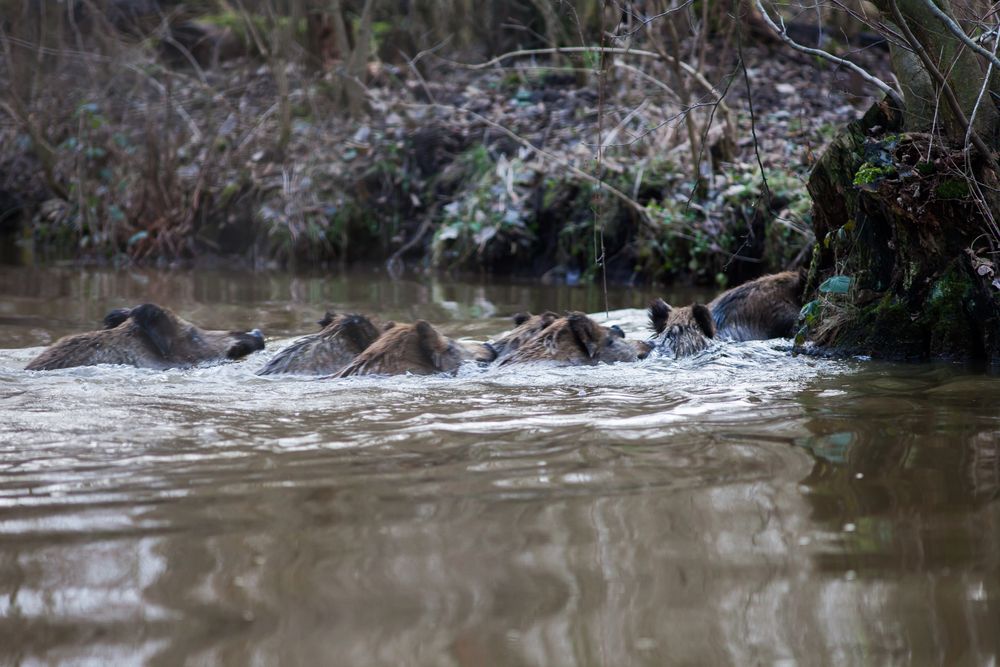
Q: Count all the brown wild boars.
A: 7